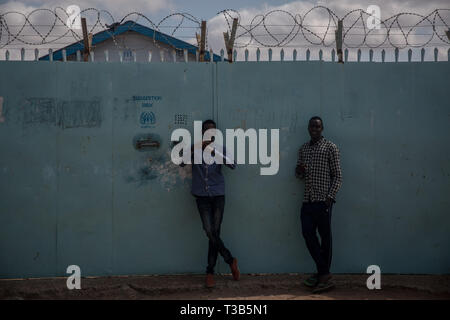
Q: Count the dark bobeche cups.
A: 0